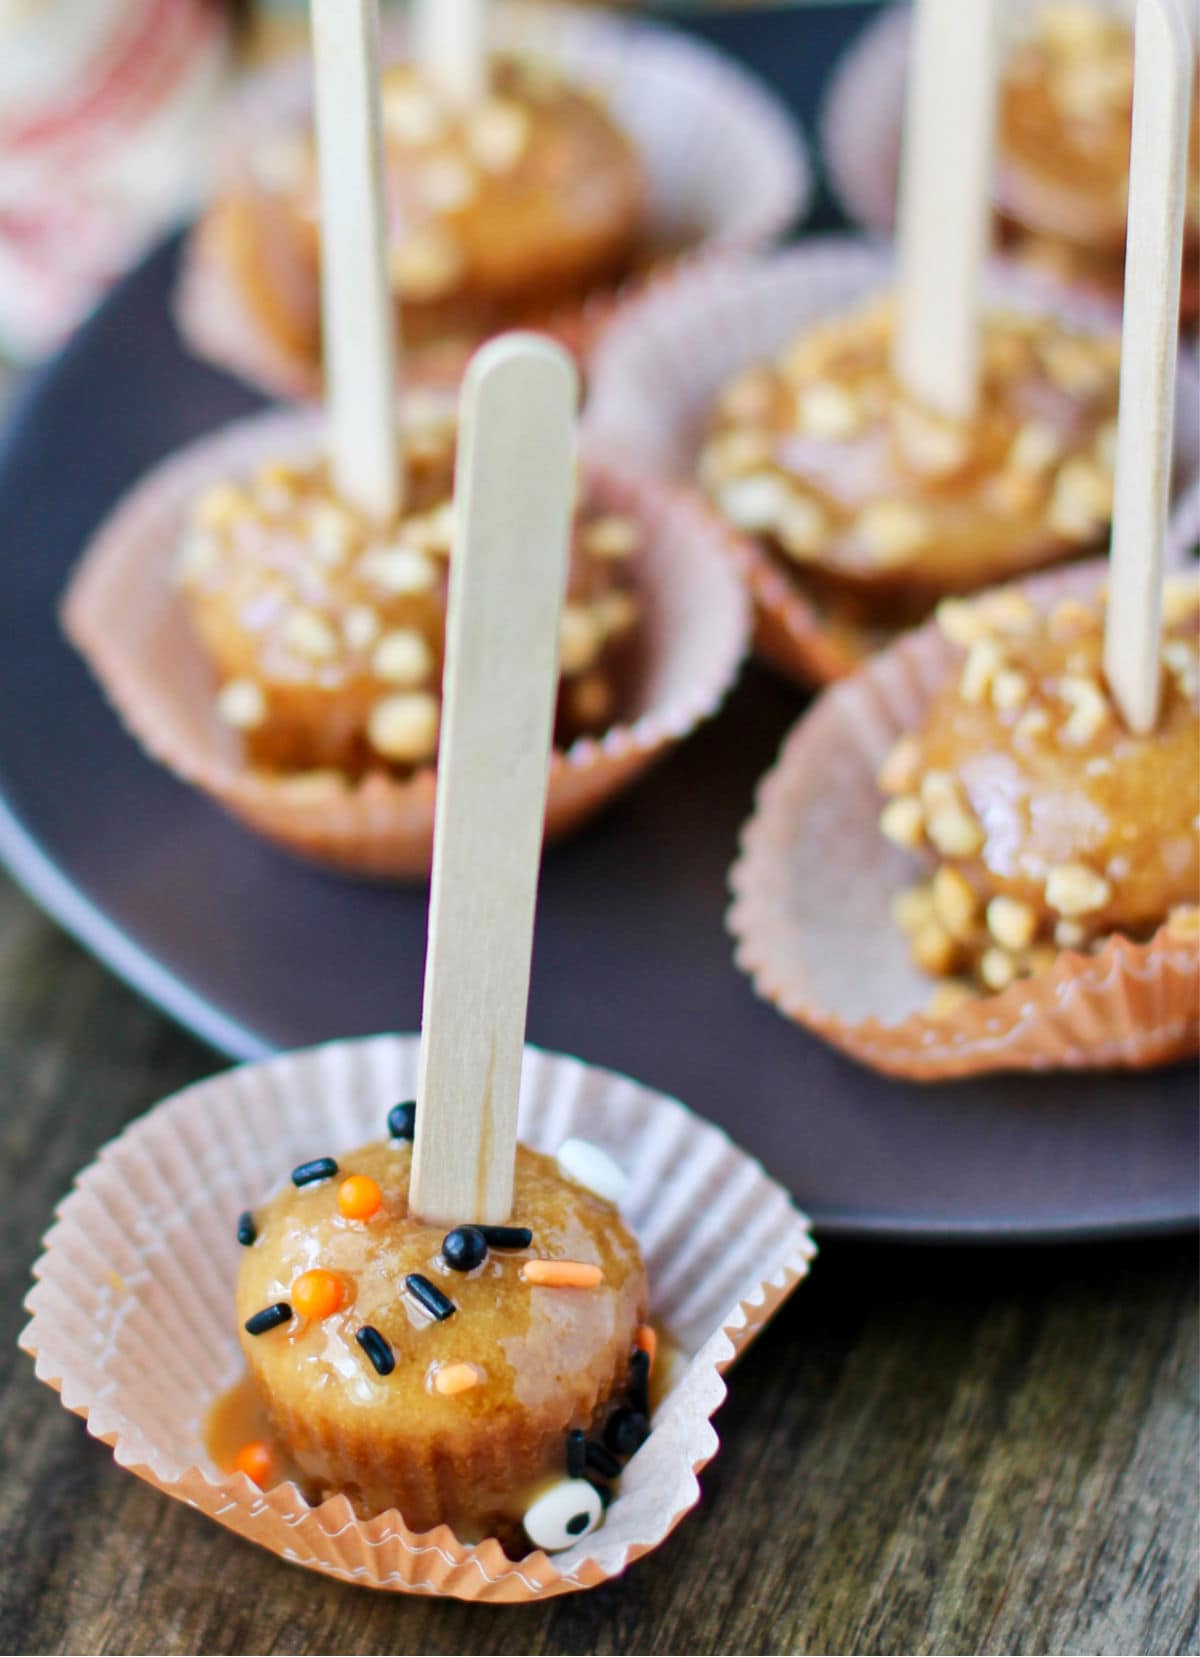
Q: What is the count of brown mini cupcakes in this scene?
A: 6